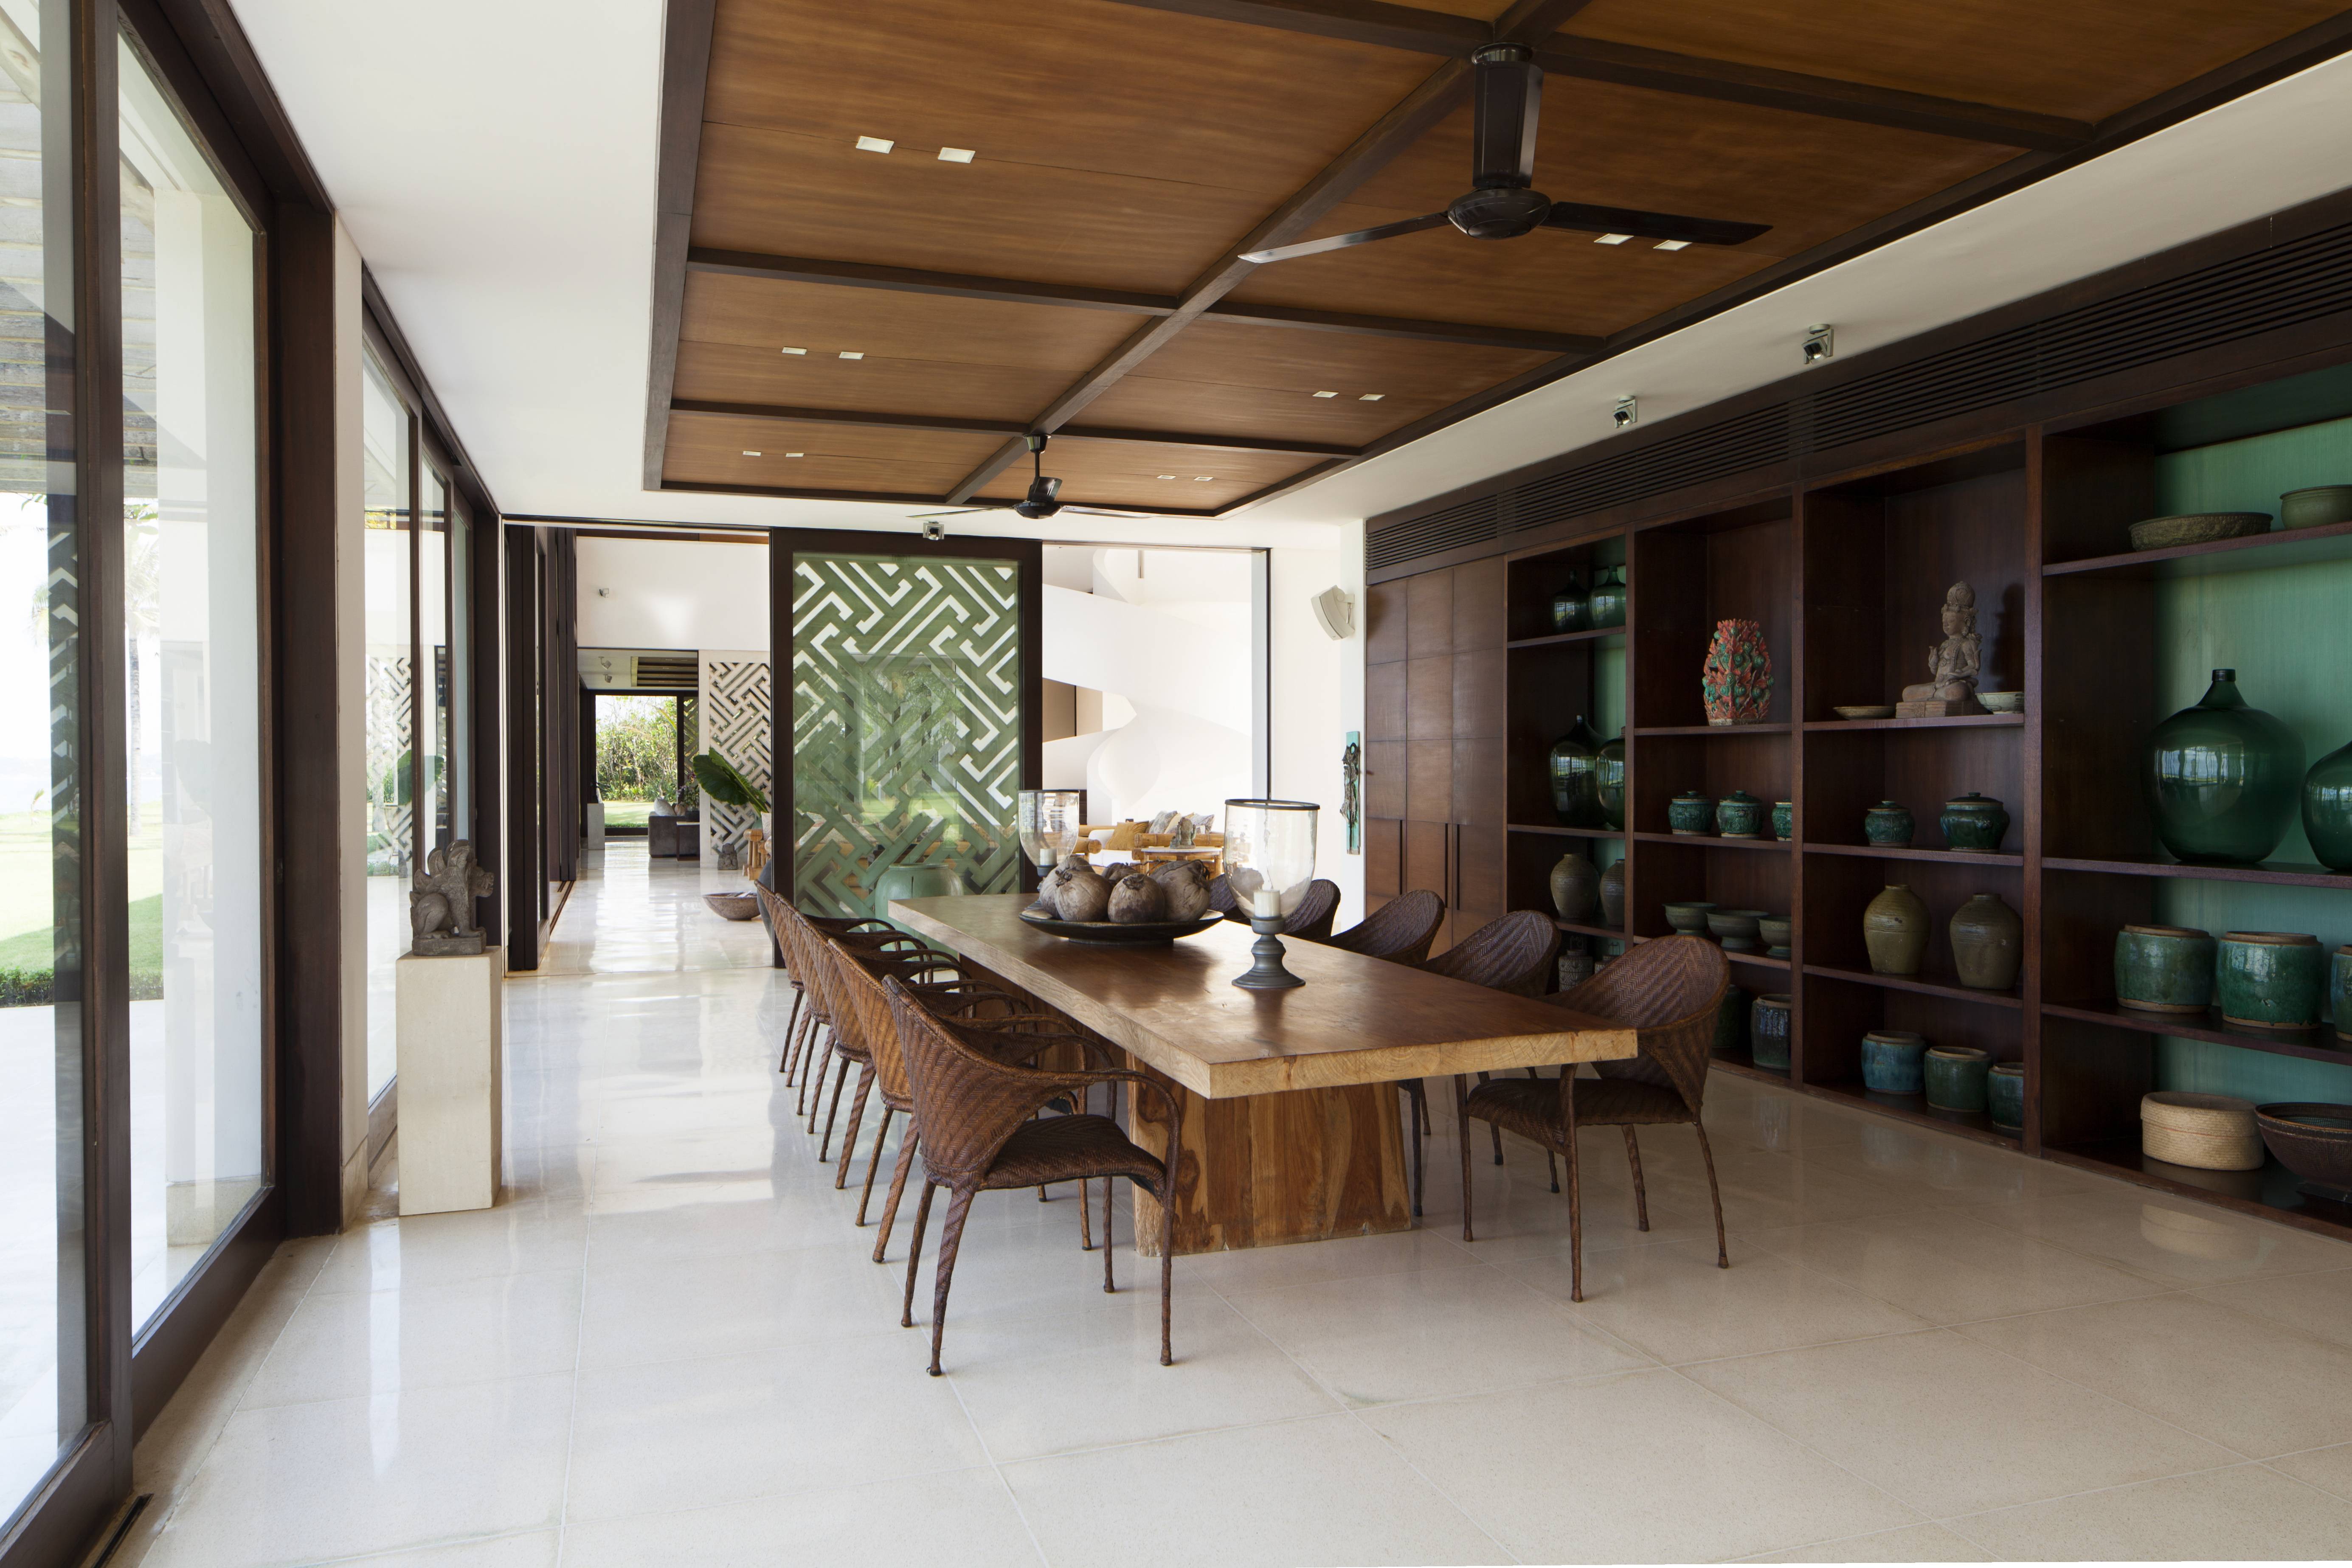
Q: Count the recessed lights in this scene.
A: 12